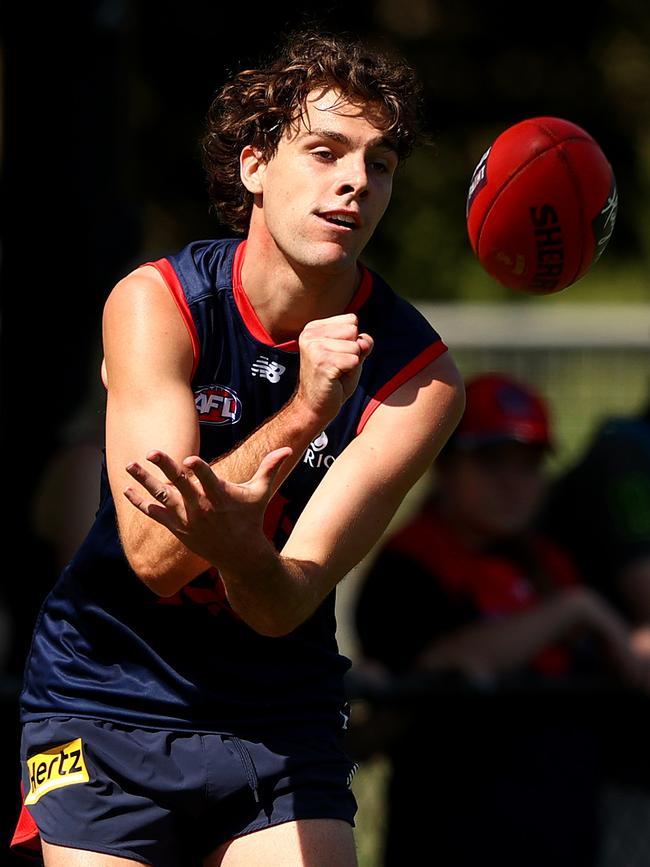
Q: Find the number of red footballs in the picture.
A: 1